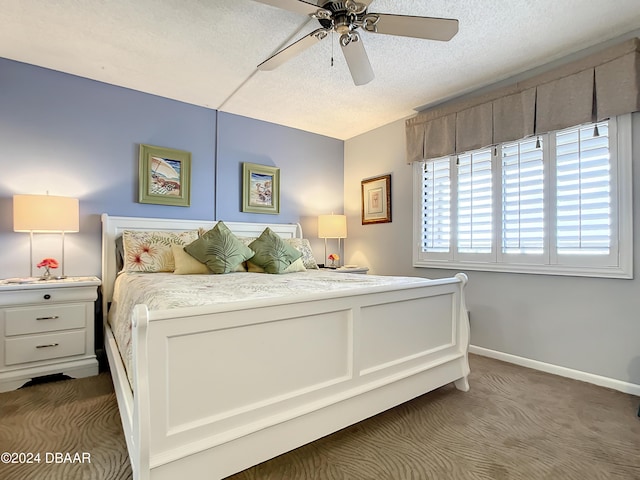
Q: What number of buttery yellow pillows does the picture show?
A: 2